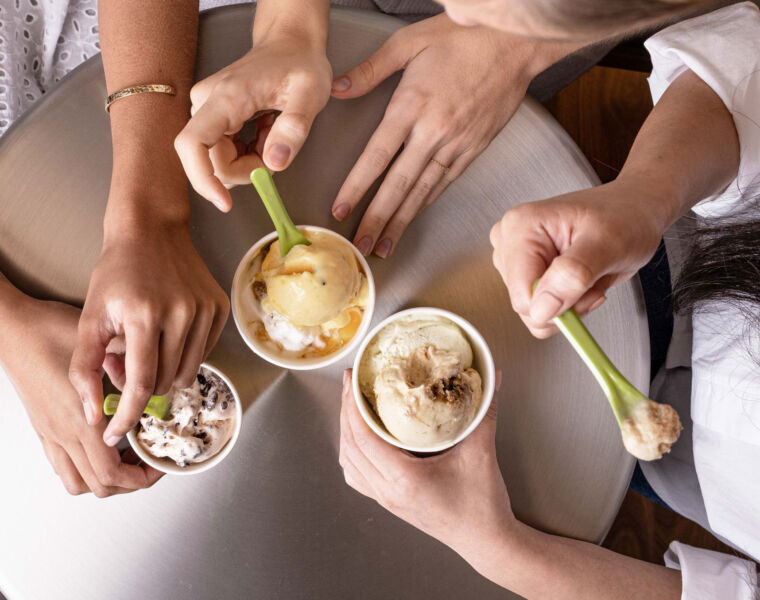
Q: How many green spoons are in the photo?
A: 3